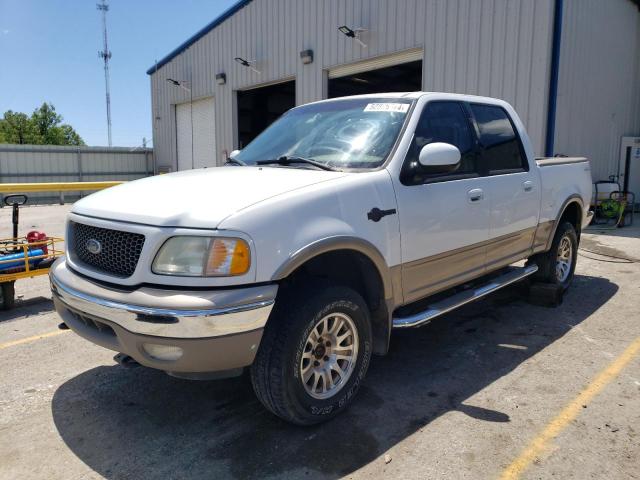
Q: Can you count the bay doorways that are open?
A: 2